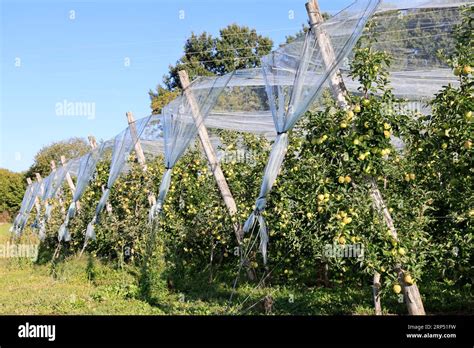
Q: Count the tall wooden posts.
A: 8